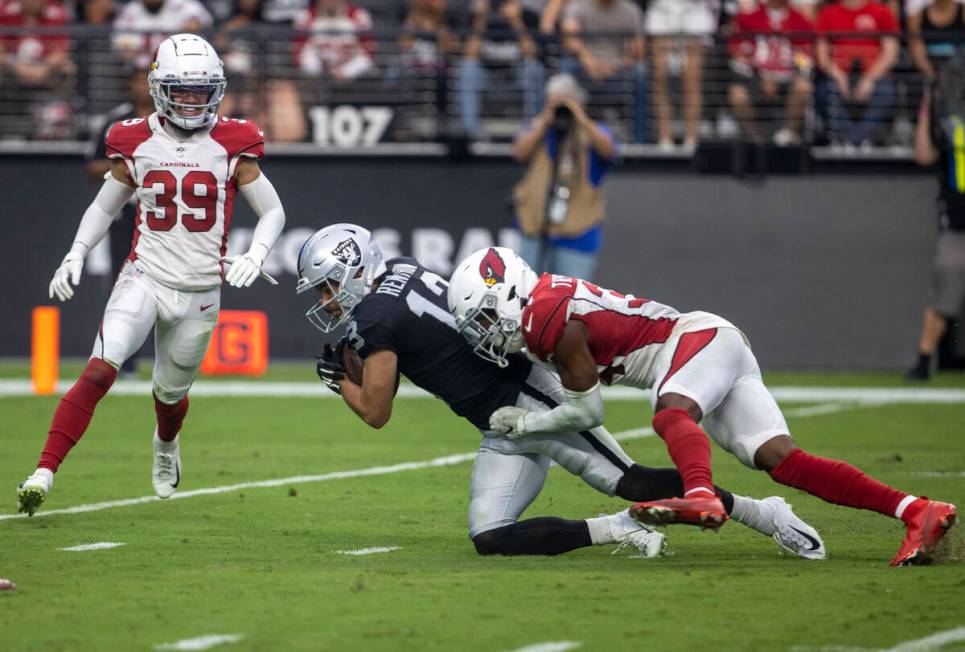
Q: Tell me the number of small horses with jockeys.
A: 0